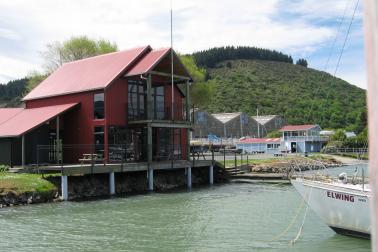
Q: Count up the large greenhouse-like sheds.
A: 3